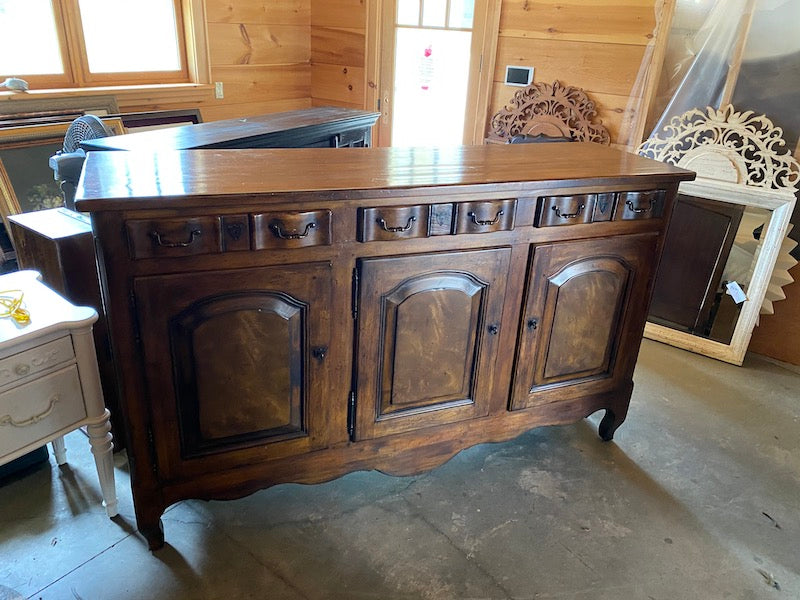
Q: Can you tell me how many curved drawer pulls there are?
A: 7